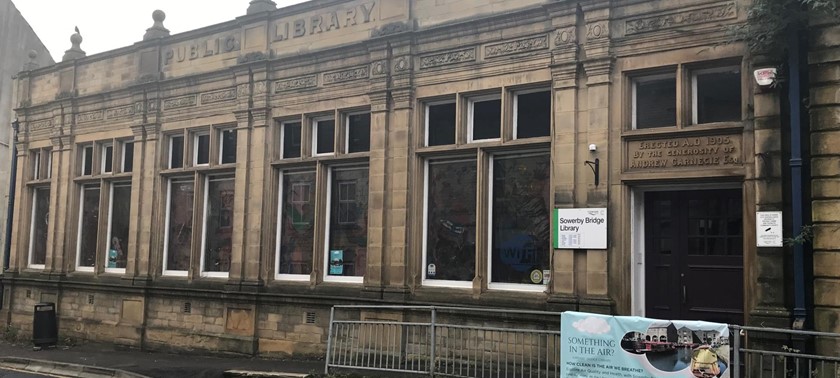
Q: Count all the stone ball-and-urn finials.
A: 4